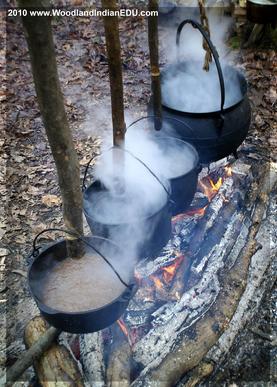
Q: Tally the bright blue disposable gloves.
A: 0